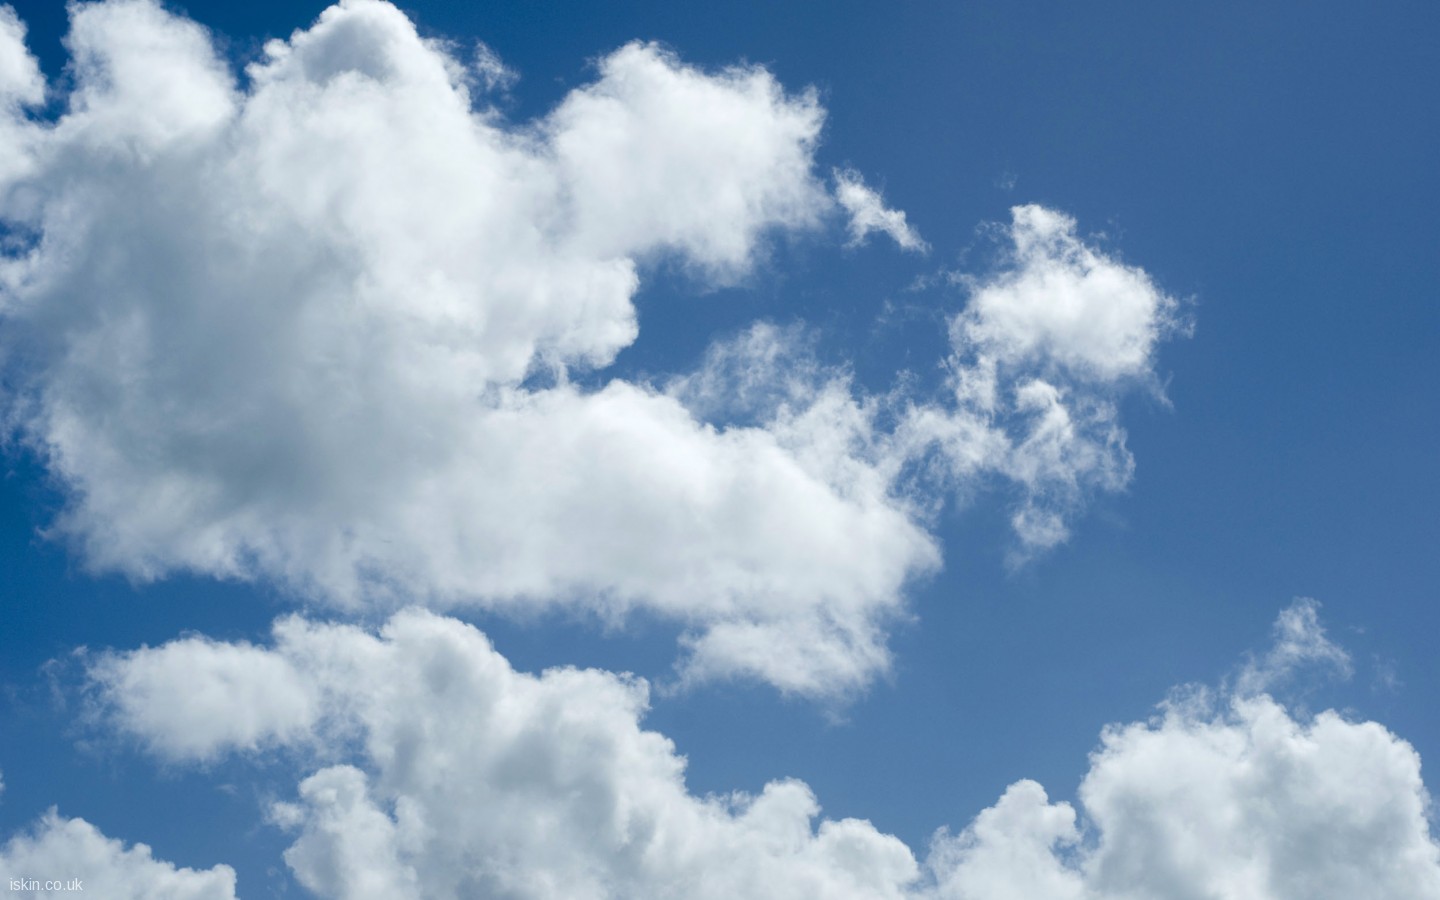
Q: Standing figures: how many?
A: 0